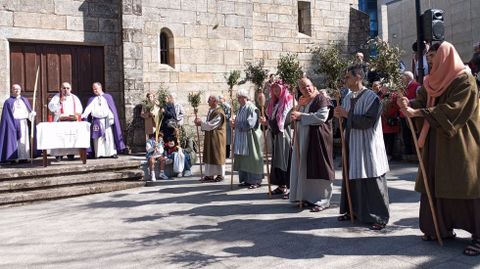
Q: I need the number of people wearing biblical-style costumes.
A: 6